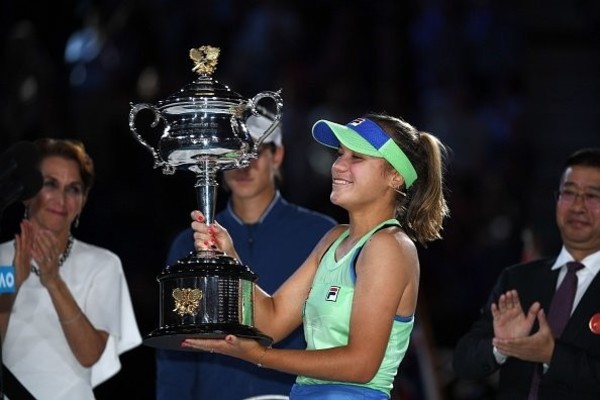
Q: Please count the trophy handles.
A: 2